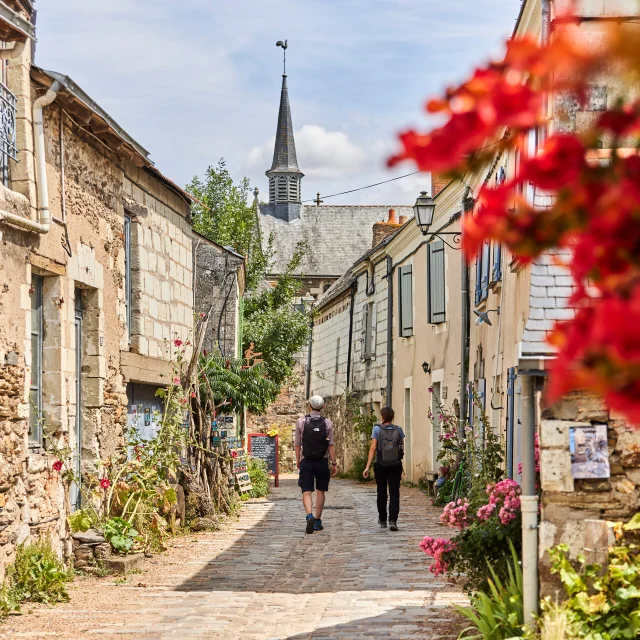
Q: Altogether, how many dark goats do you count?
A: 0